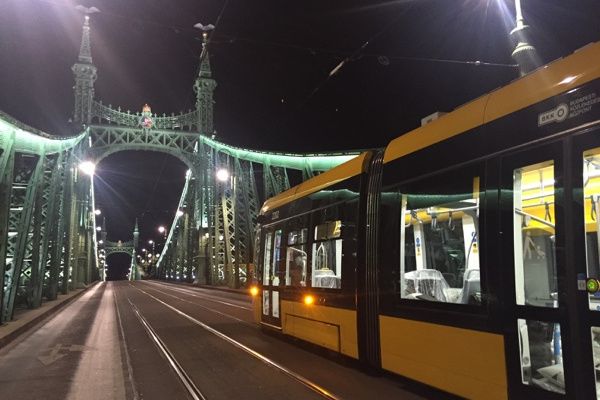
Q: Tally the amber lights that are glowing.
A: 2